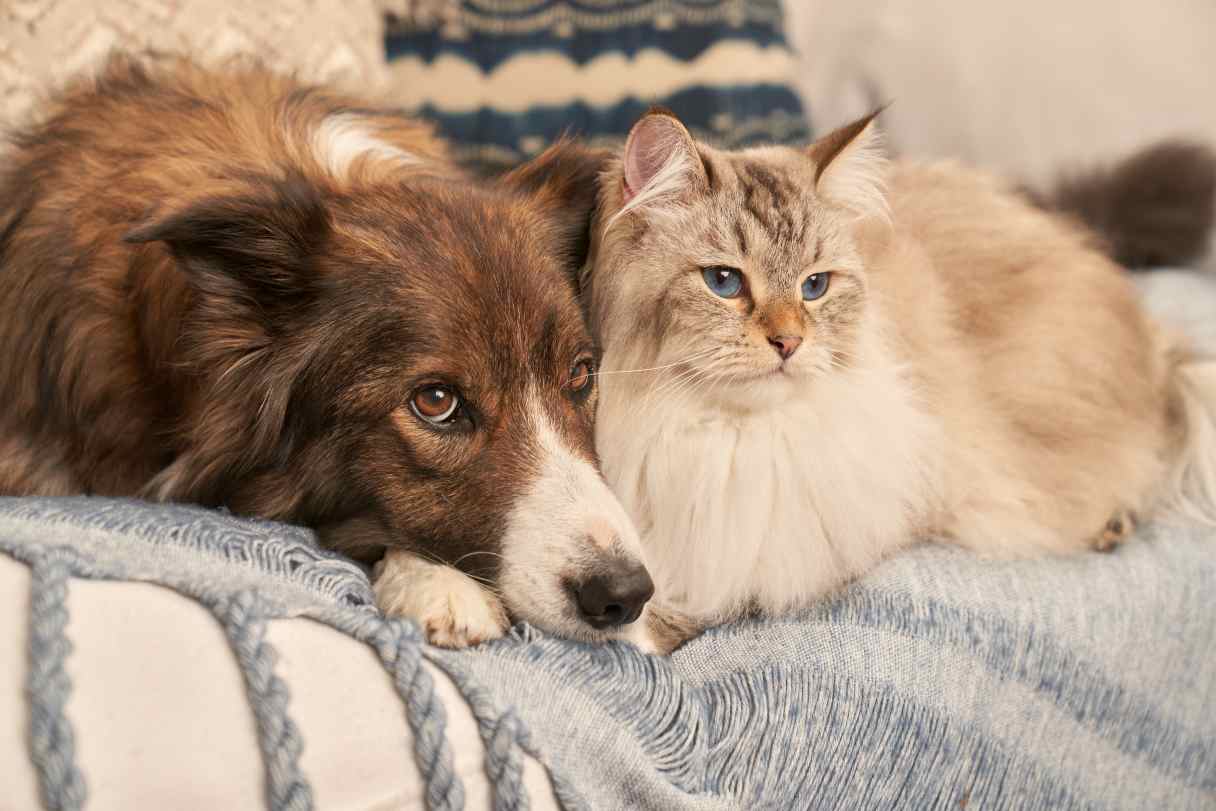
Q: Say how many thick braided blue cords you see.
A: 4